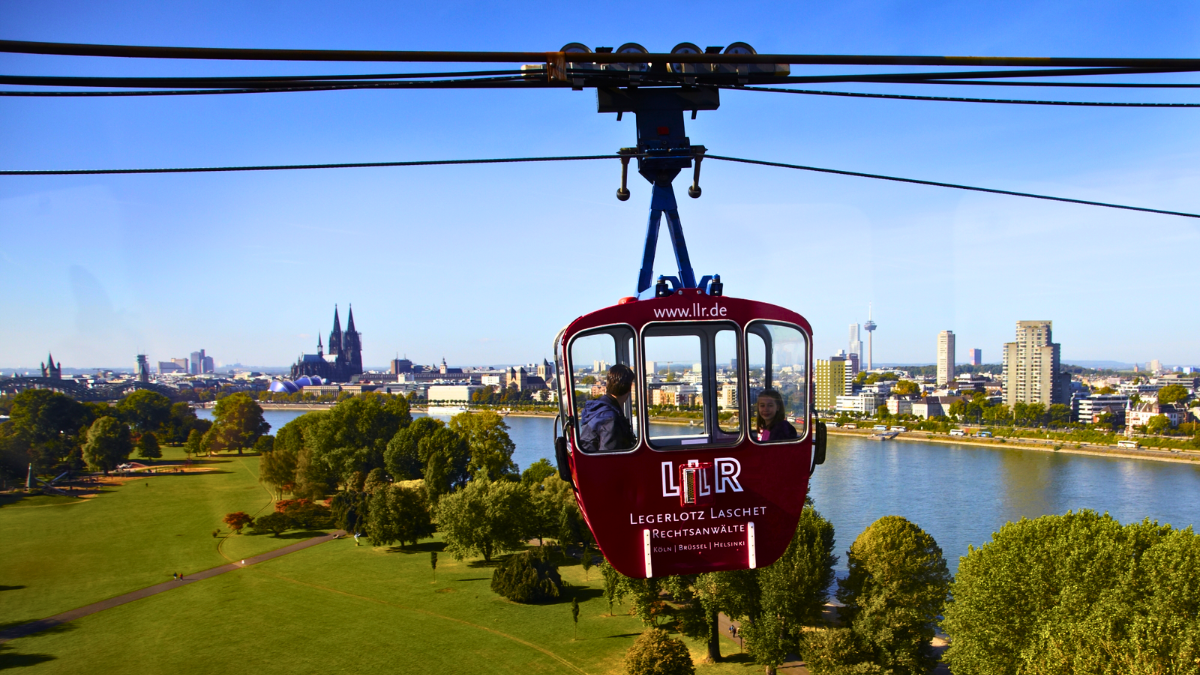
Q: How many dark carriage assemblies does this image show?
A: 1